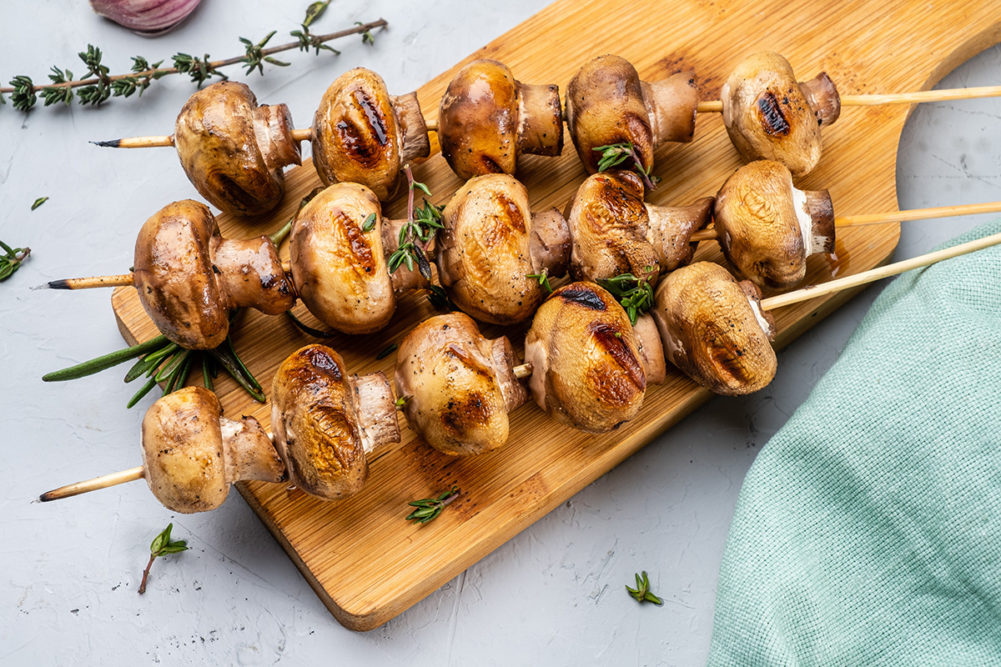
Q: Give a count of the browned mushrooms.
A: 15